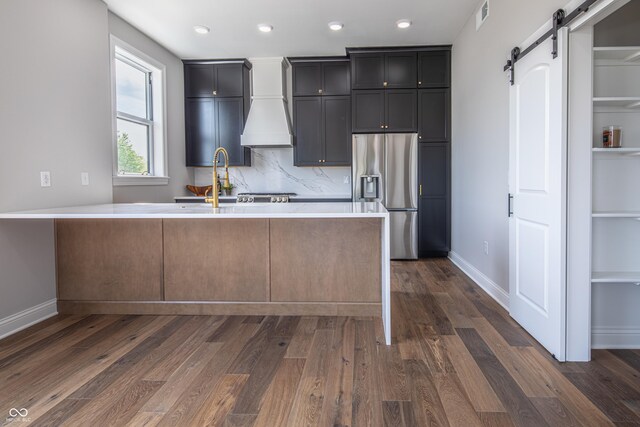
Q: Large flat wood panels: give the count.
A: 3